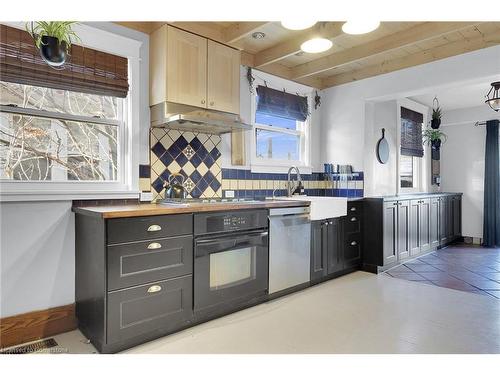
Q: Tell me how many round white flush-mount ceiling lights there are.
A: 3